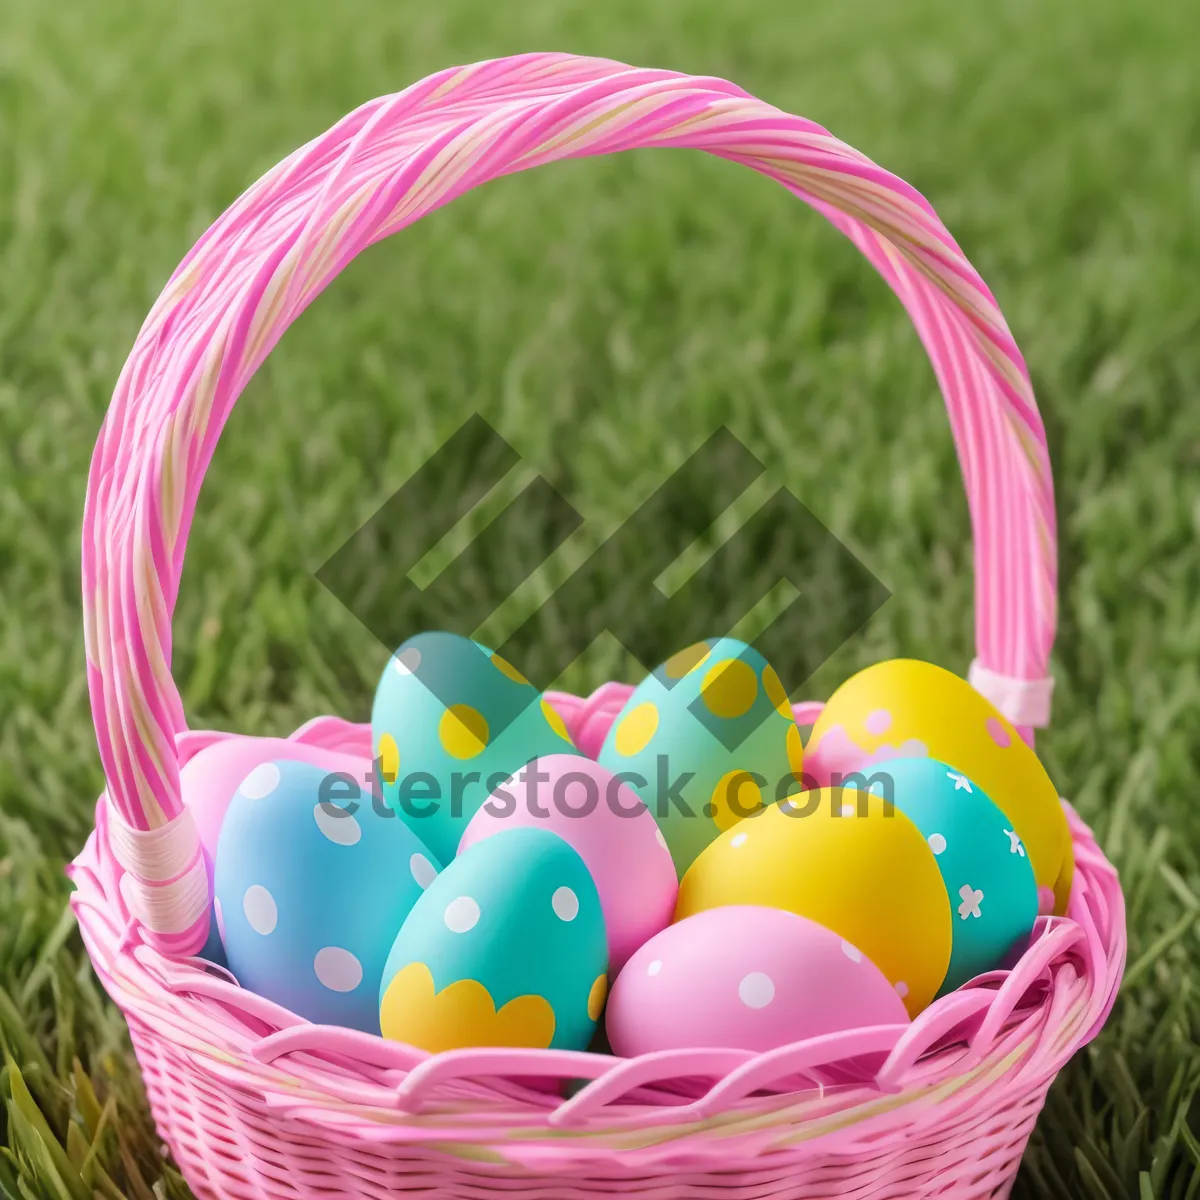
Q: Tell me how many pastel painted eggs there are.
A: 10